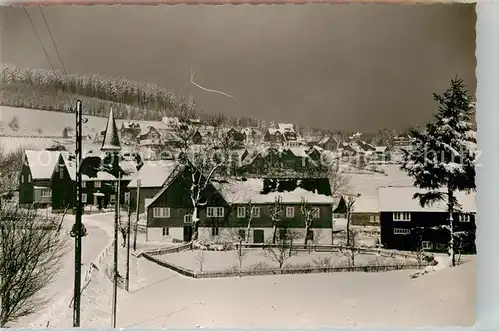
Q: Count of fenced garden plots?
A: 1